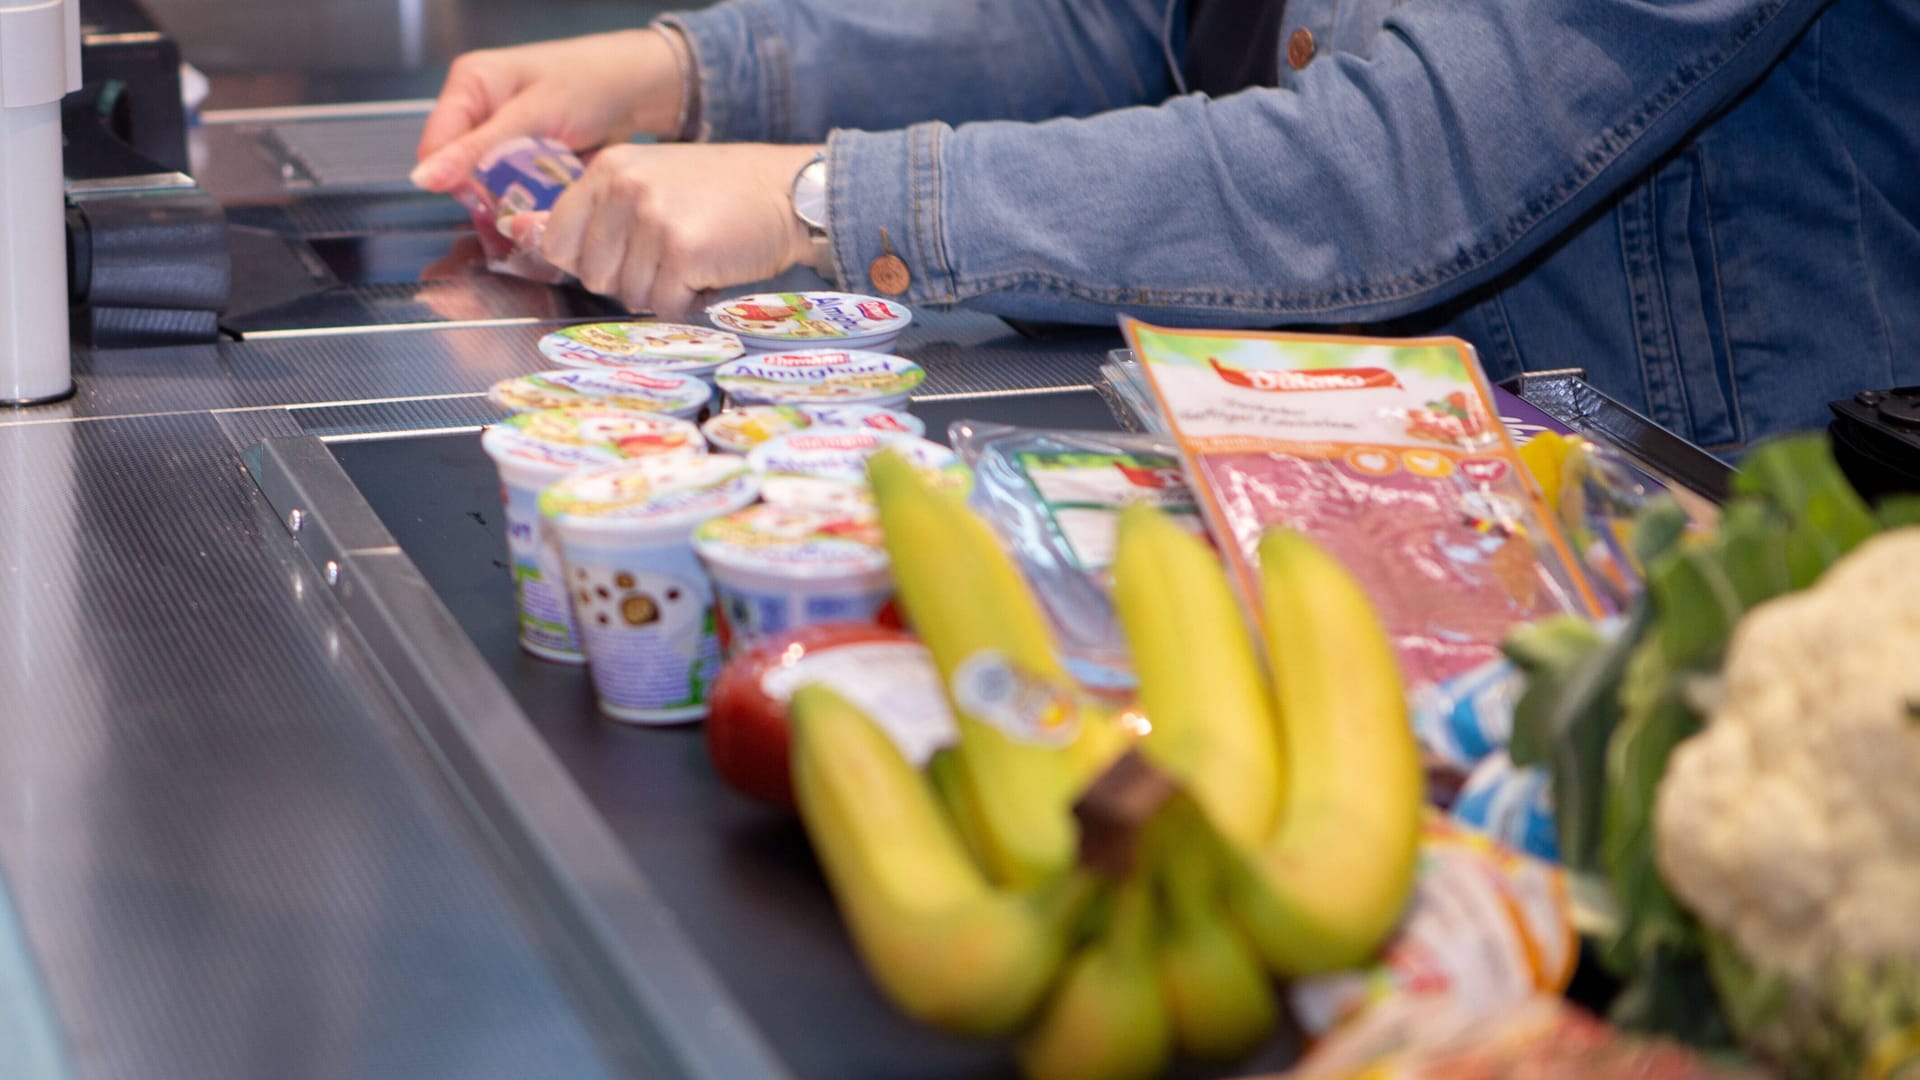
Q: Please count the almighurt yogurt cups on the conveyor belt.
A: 9